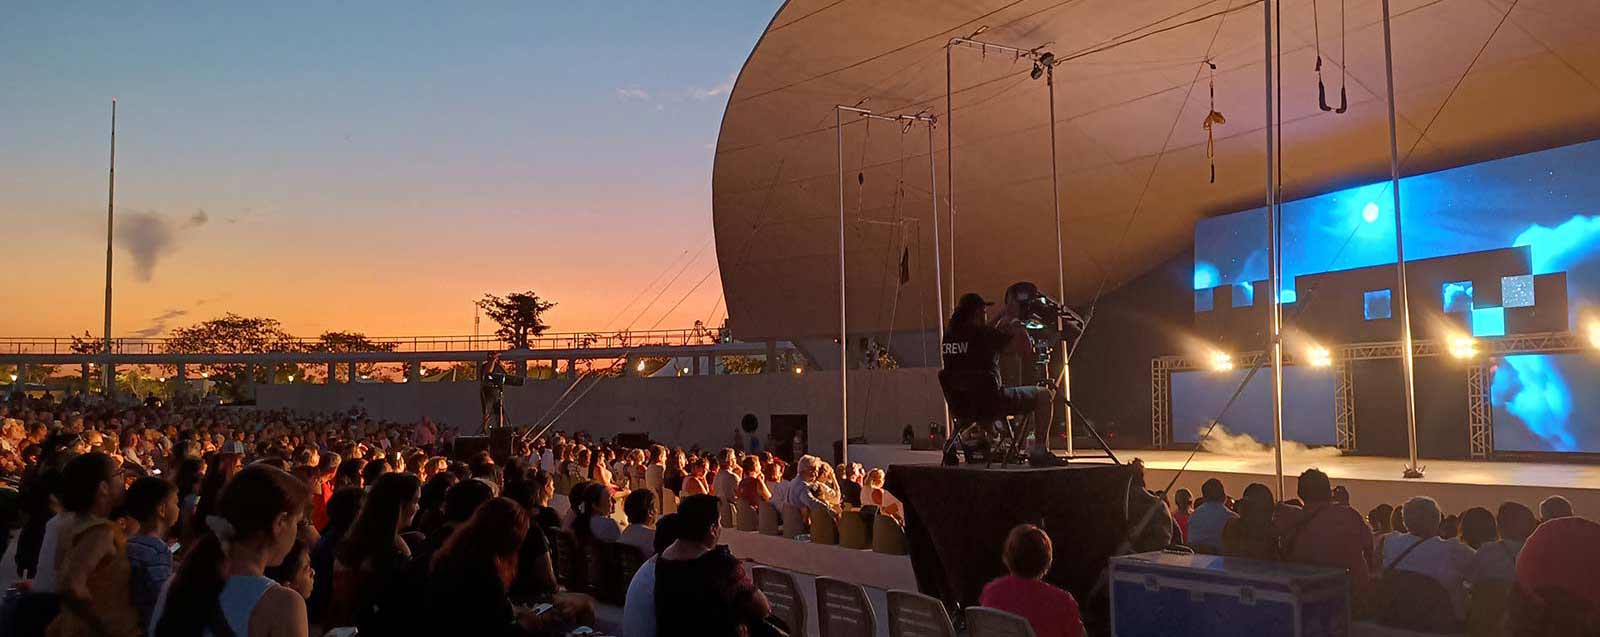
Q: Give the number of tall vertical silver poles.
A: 6